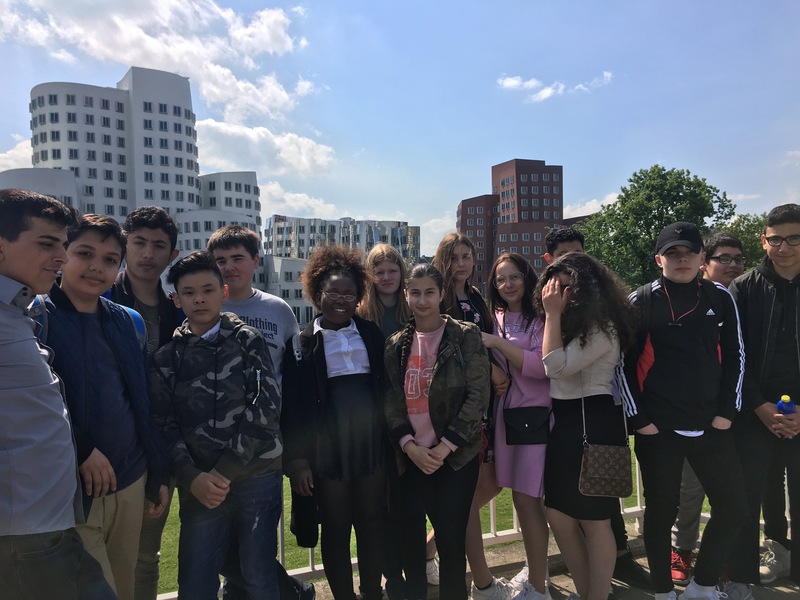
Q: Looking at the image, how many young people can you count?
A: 15